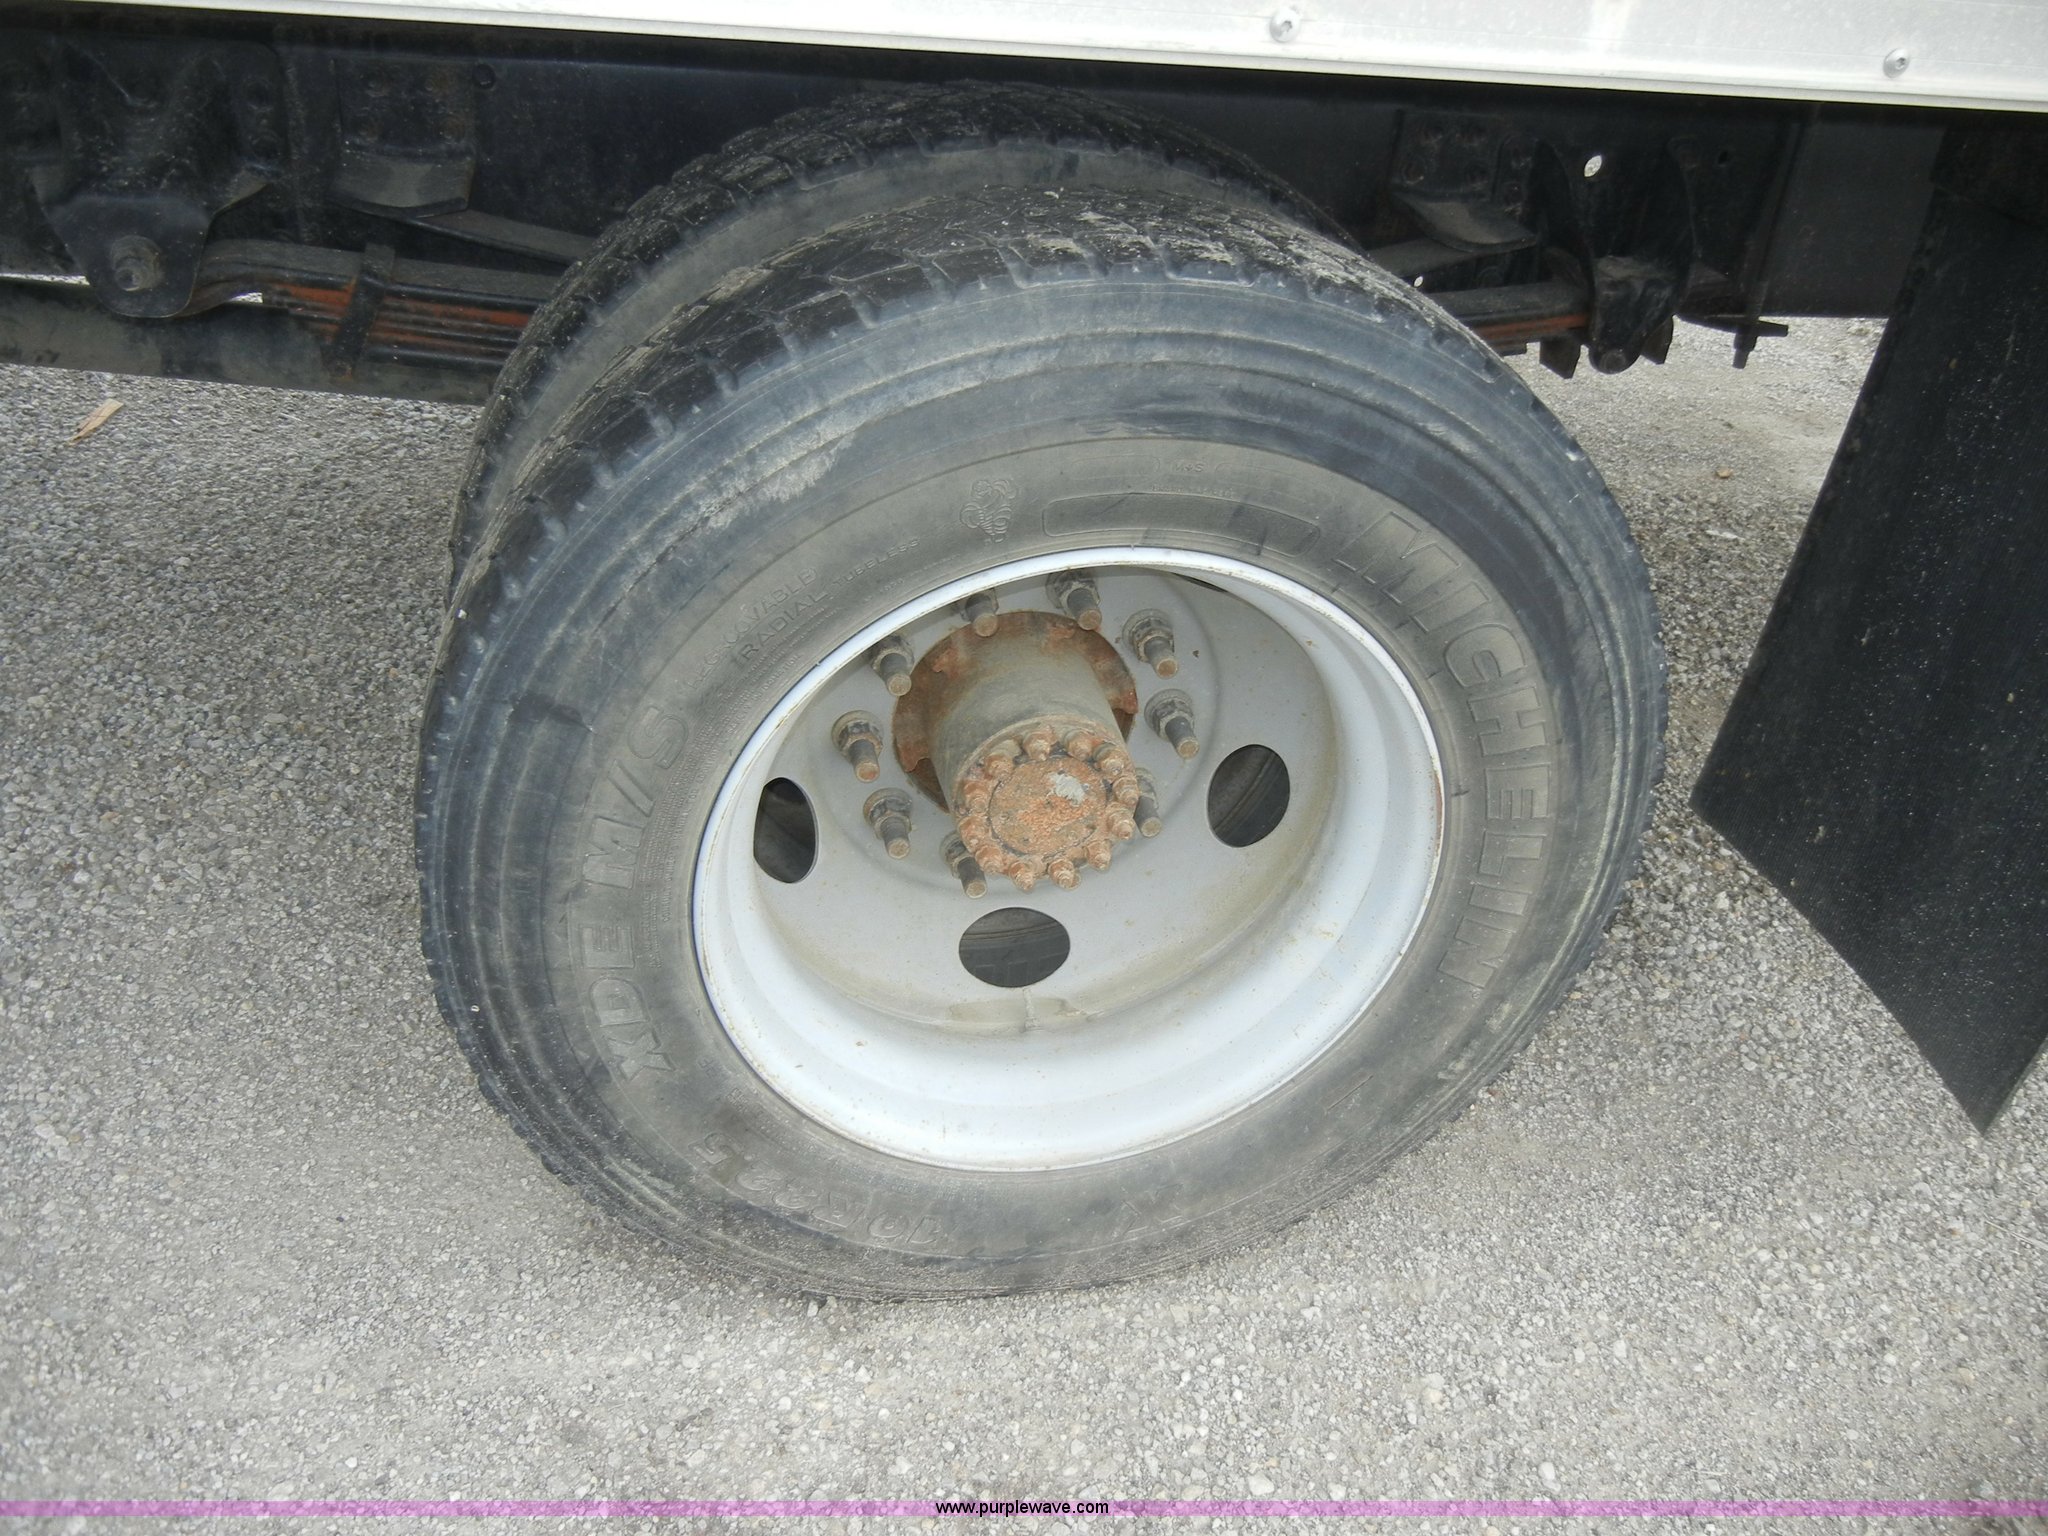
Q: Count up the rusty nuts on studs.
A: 12